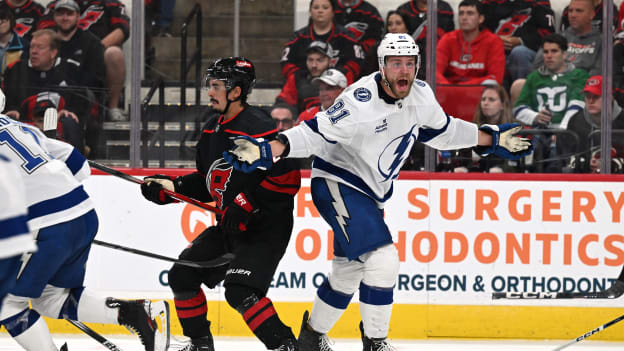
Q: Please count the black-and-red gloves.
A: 2